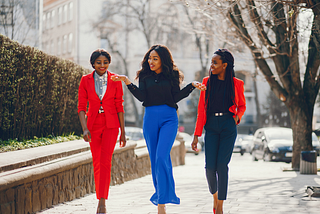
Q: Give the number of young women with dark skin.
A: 3